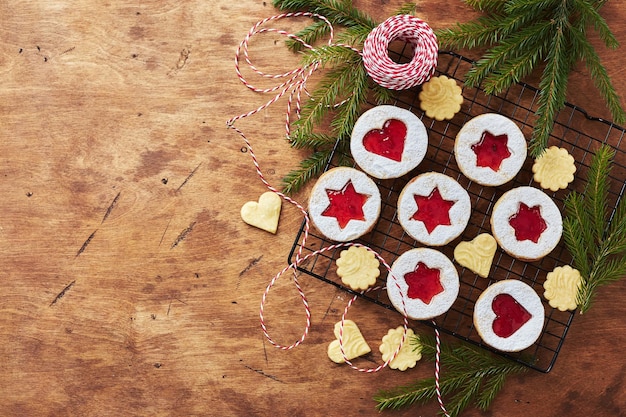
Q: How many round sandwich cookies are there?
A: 7